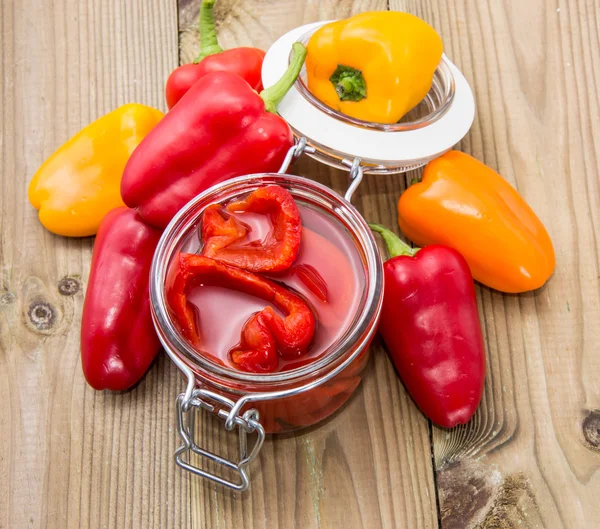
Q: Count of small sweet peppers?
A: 7